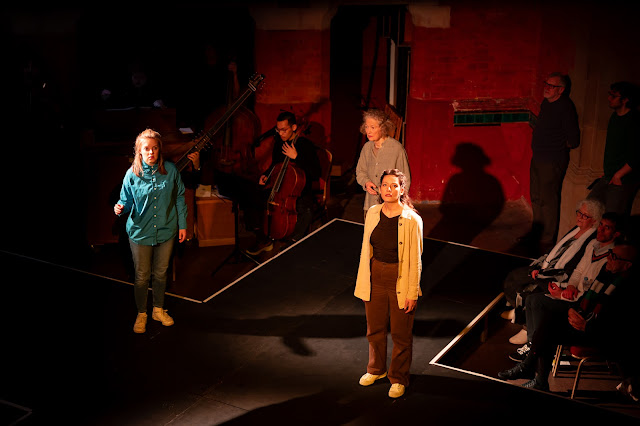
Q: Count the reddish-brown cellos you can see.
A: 1